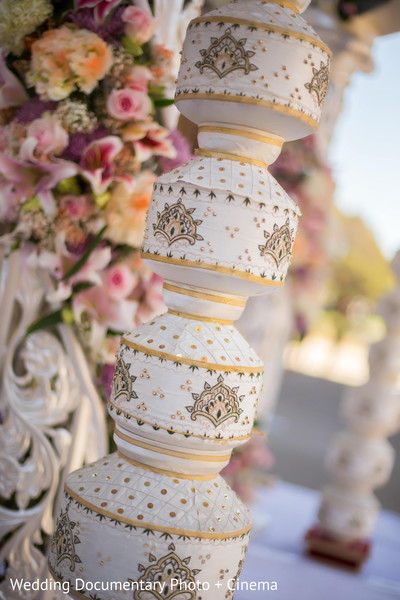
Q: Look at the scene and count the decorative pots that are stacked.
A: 4